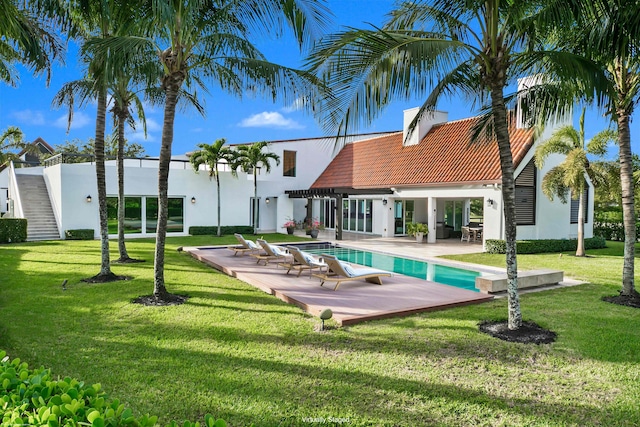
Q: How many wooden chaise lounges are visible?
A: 4